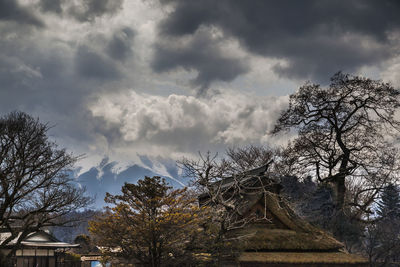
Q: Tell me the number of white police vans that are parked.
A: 0